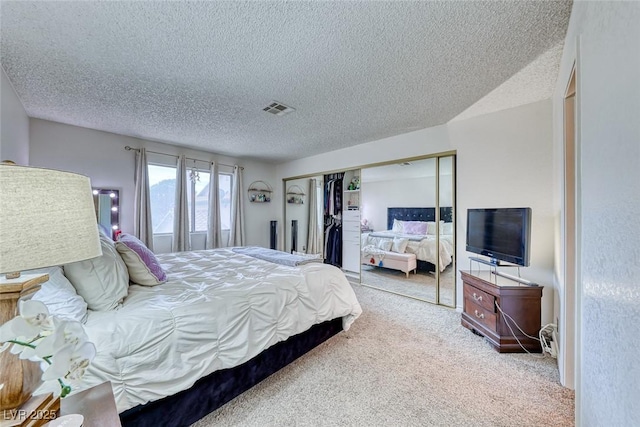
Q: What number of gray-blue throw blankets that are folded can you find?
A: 1